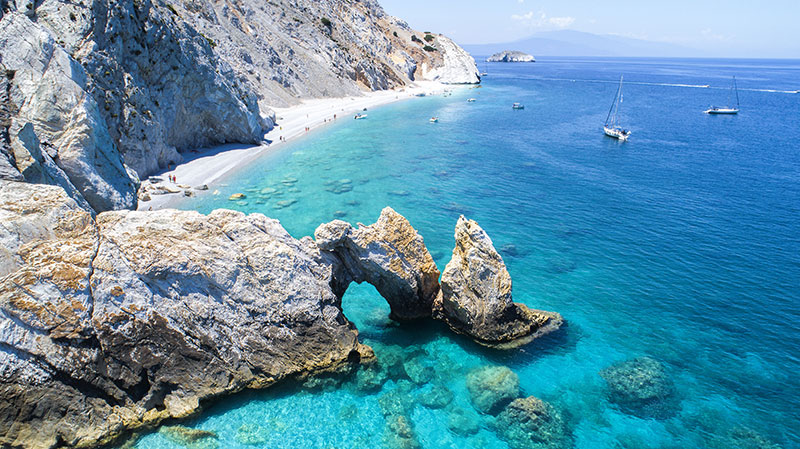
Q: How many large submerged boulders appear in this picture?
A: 3